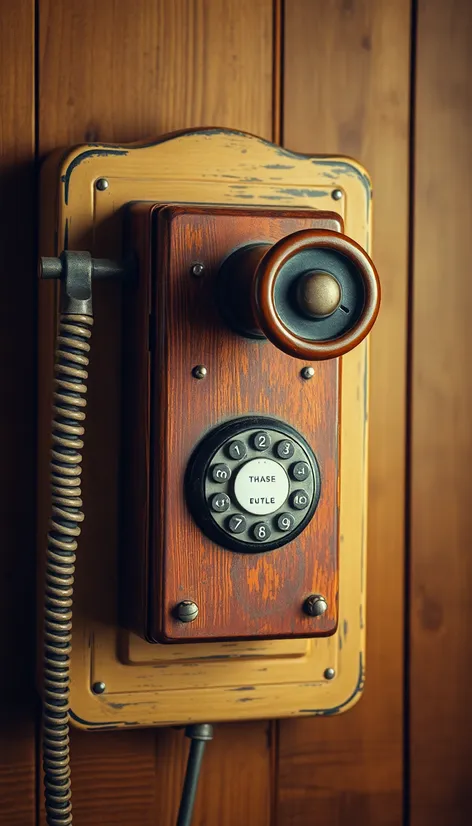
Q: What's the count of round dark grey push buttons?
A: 10